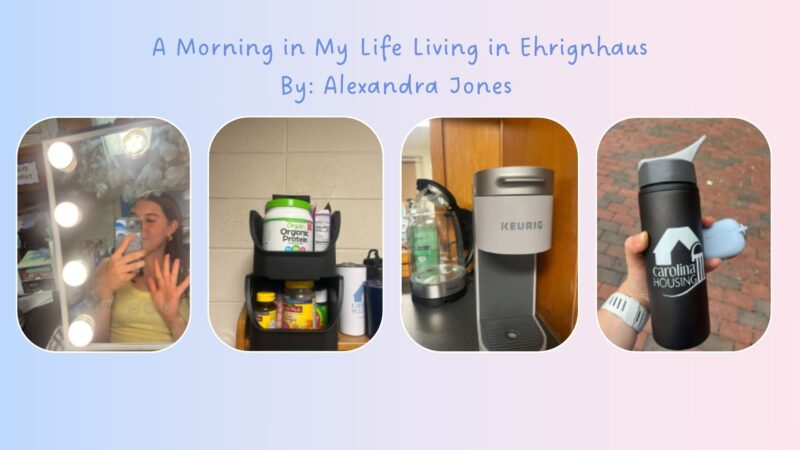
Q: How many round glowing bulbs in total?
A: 5